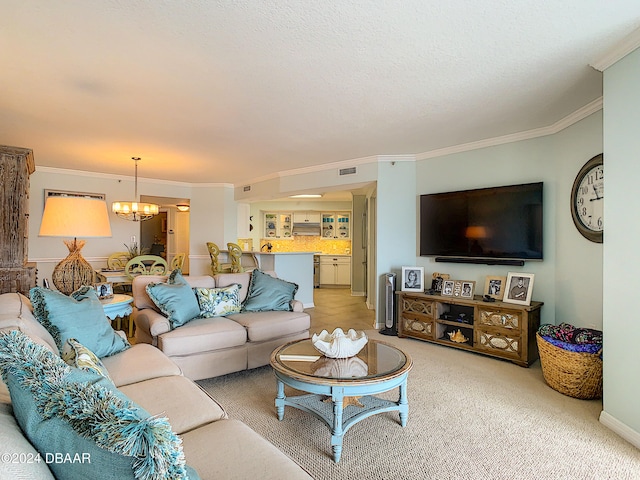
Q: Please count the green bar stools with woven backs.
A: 2